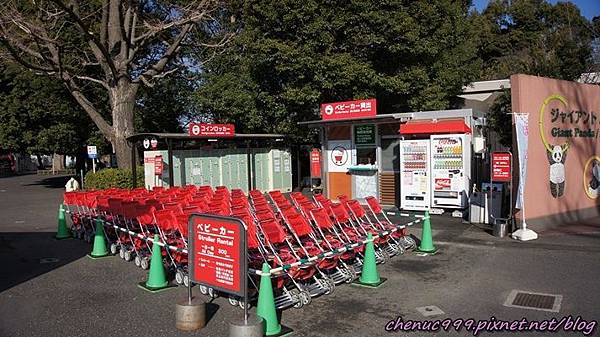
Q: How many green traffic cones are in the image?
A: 6